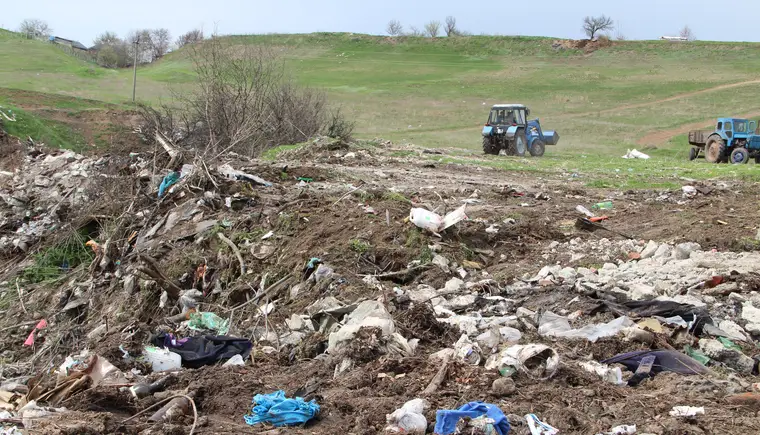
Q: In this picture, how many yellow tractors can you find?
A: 0